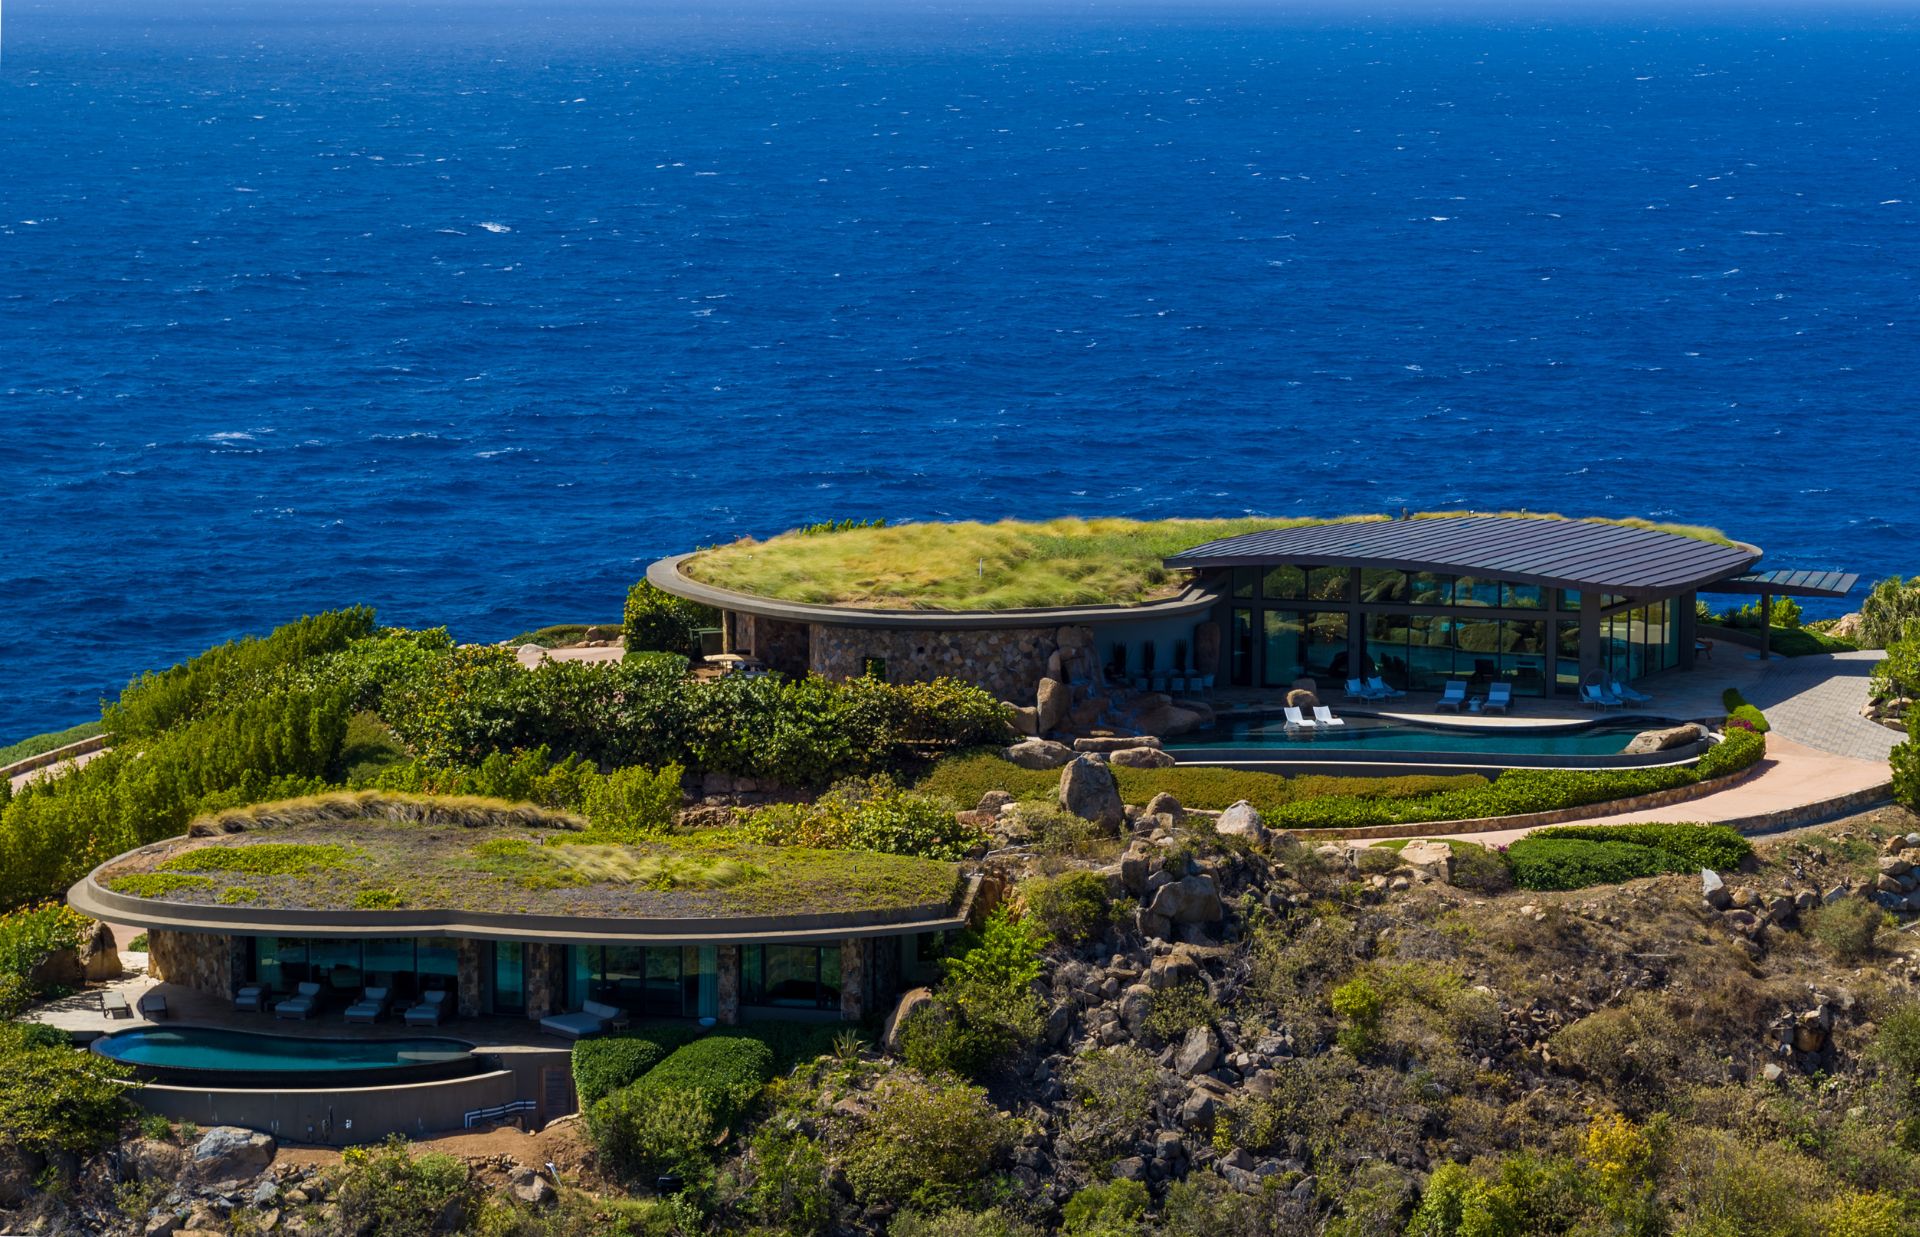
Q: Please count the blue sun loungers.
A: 6